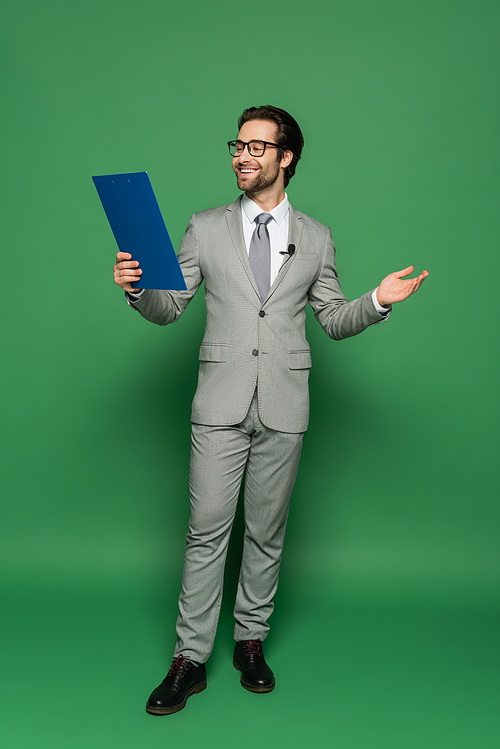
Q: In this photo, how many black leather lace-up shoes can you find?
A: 2